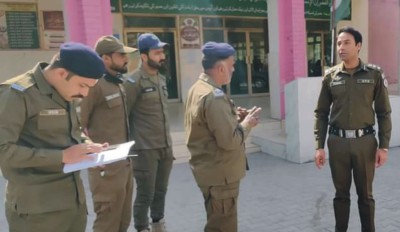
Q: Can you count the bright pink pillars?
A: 2